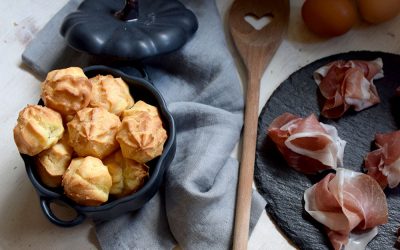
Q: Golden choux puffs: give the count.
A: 8